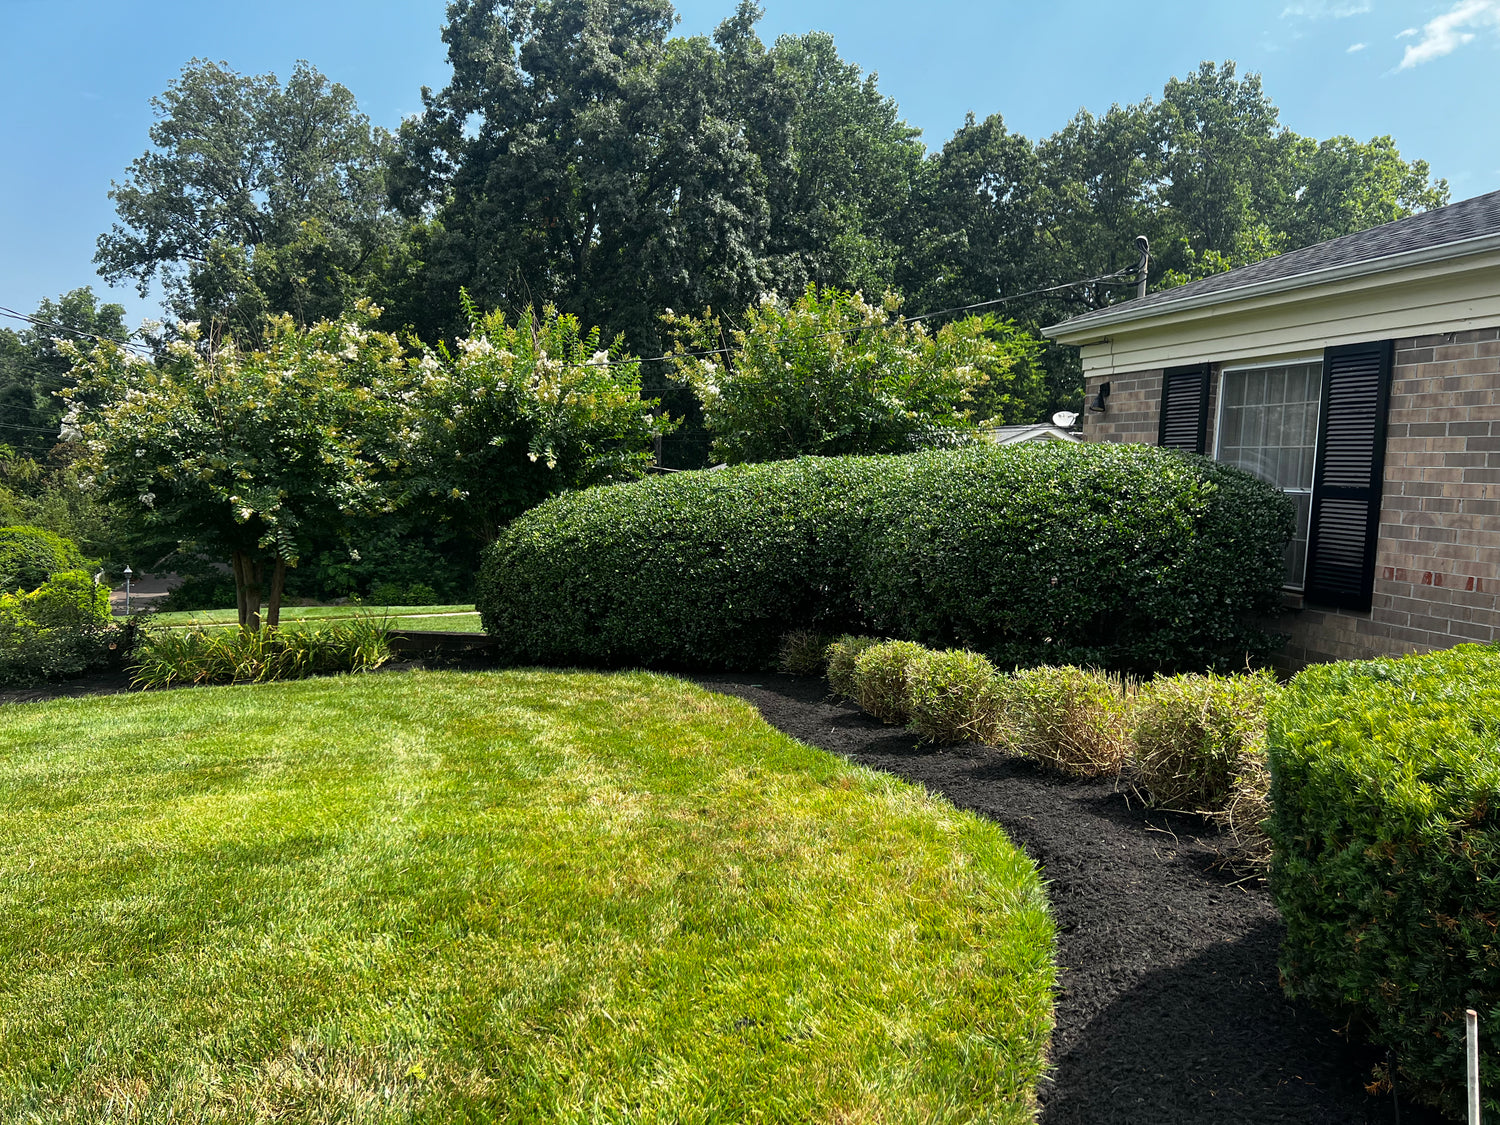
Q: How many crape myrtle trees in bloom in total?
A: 3